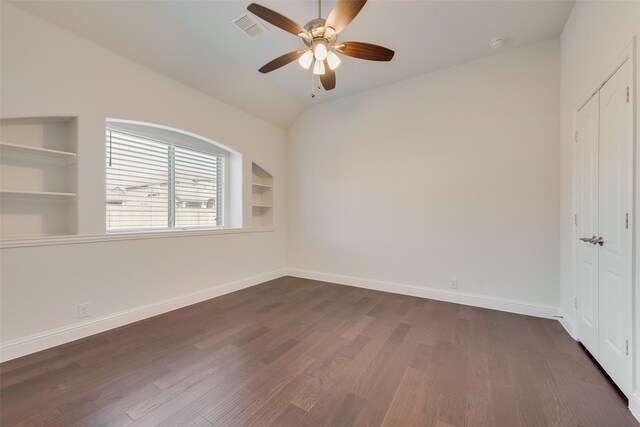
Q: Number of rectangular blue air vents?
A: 0